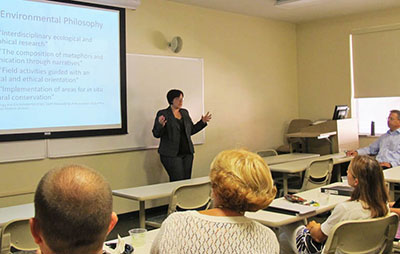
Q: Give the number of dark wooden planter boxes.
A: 0